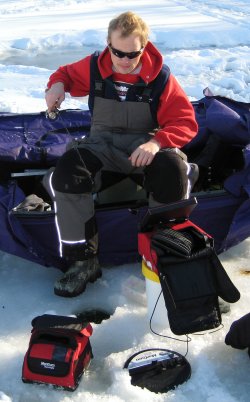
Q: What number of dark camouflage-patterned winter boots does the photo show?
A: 1